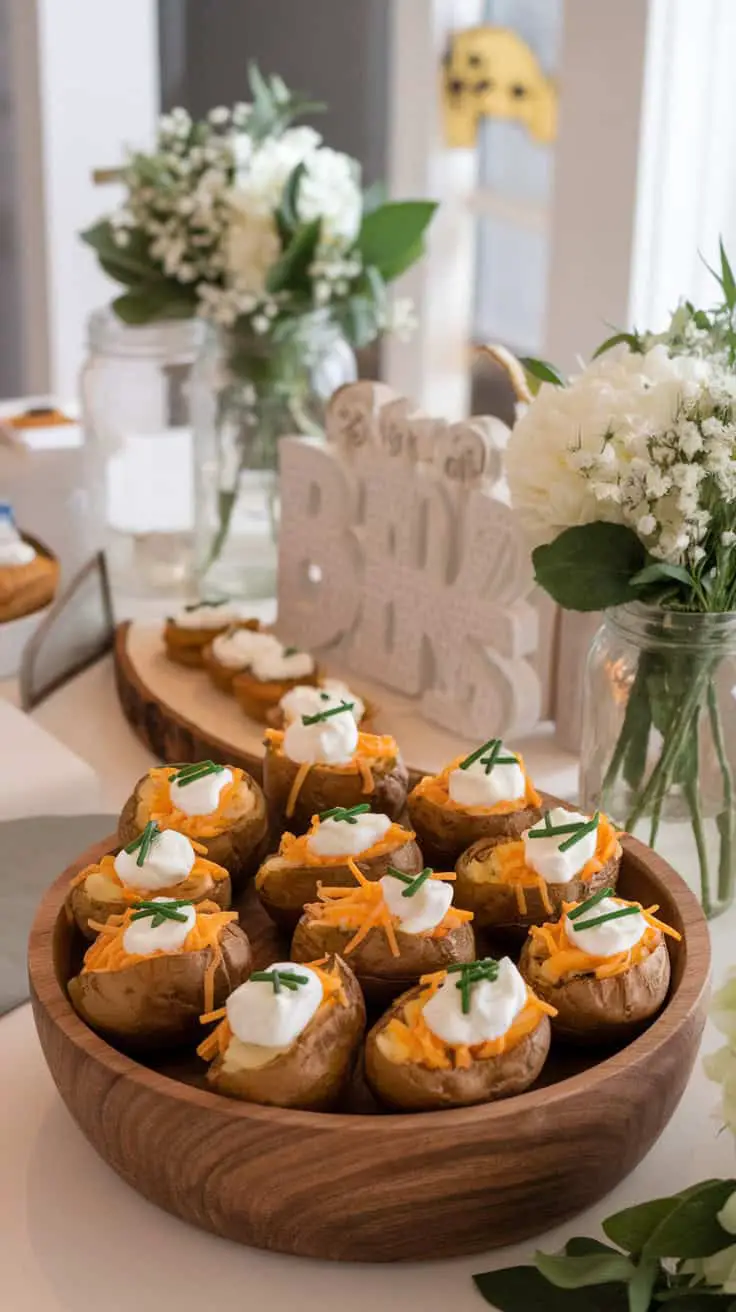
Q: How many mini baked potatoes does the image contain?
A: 11